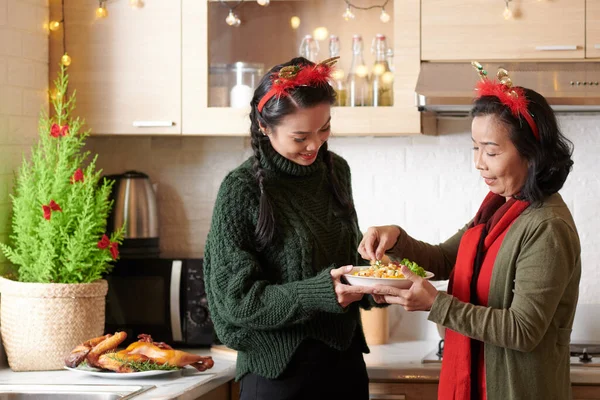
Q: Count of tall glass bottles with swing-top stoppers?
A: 4